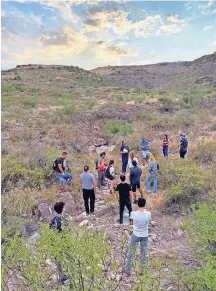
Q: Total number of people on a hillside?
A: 14